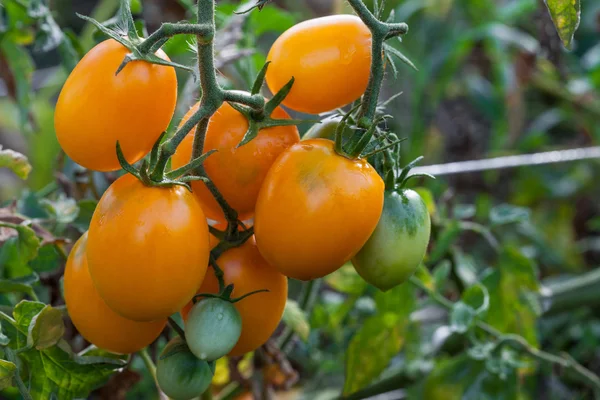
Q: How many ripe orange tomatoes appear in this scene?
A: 7